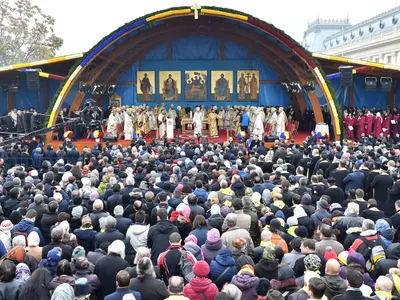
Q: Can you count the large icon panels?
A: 5